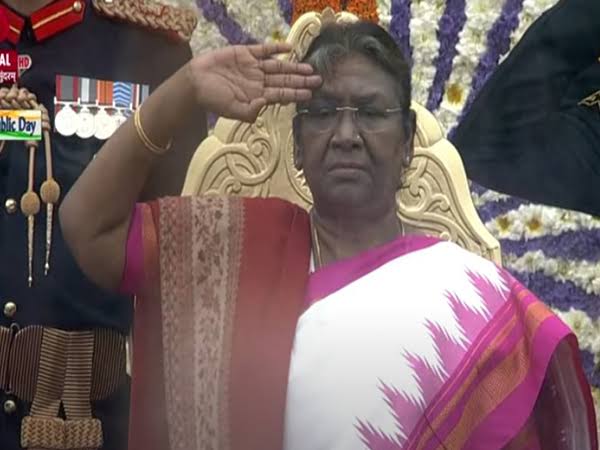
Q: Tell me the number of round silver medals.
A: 4